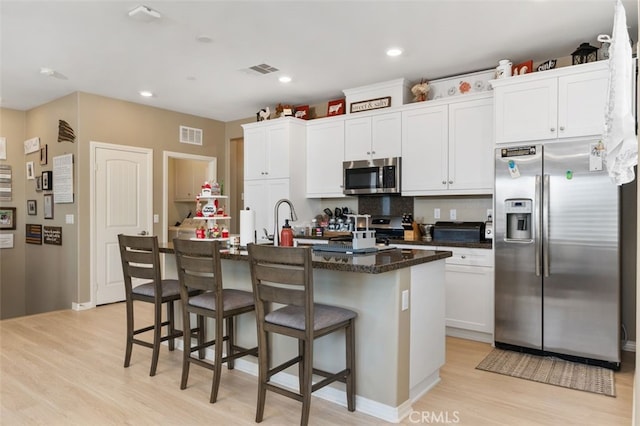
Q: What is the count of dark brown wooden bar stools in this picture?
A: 3